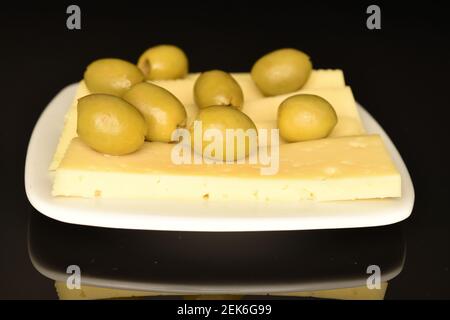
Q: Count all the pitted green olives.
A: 8